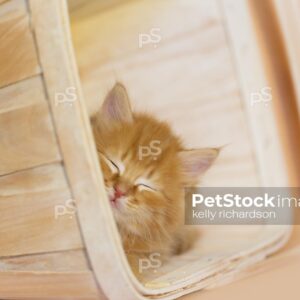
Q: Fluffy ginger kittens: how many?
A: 1